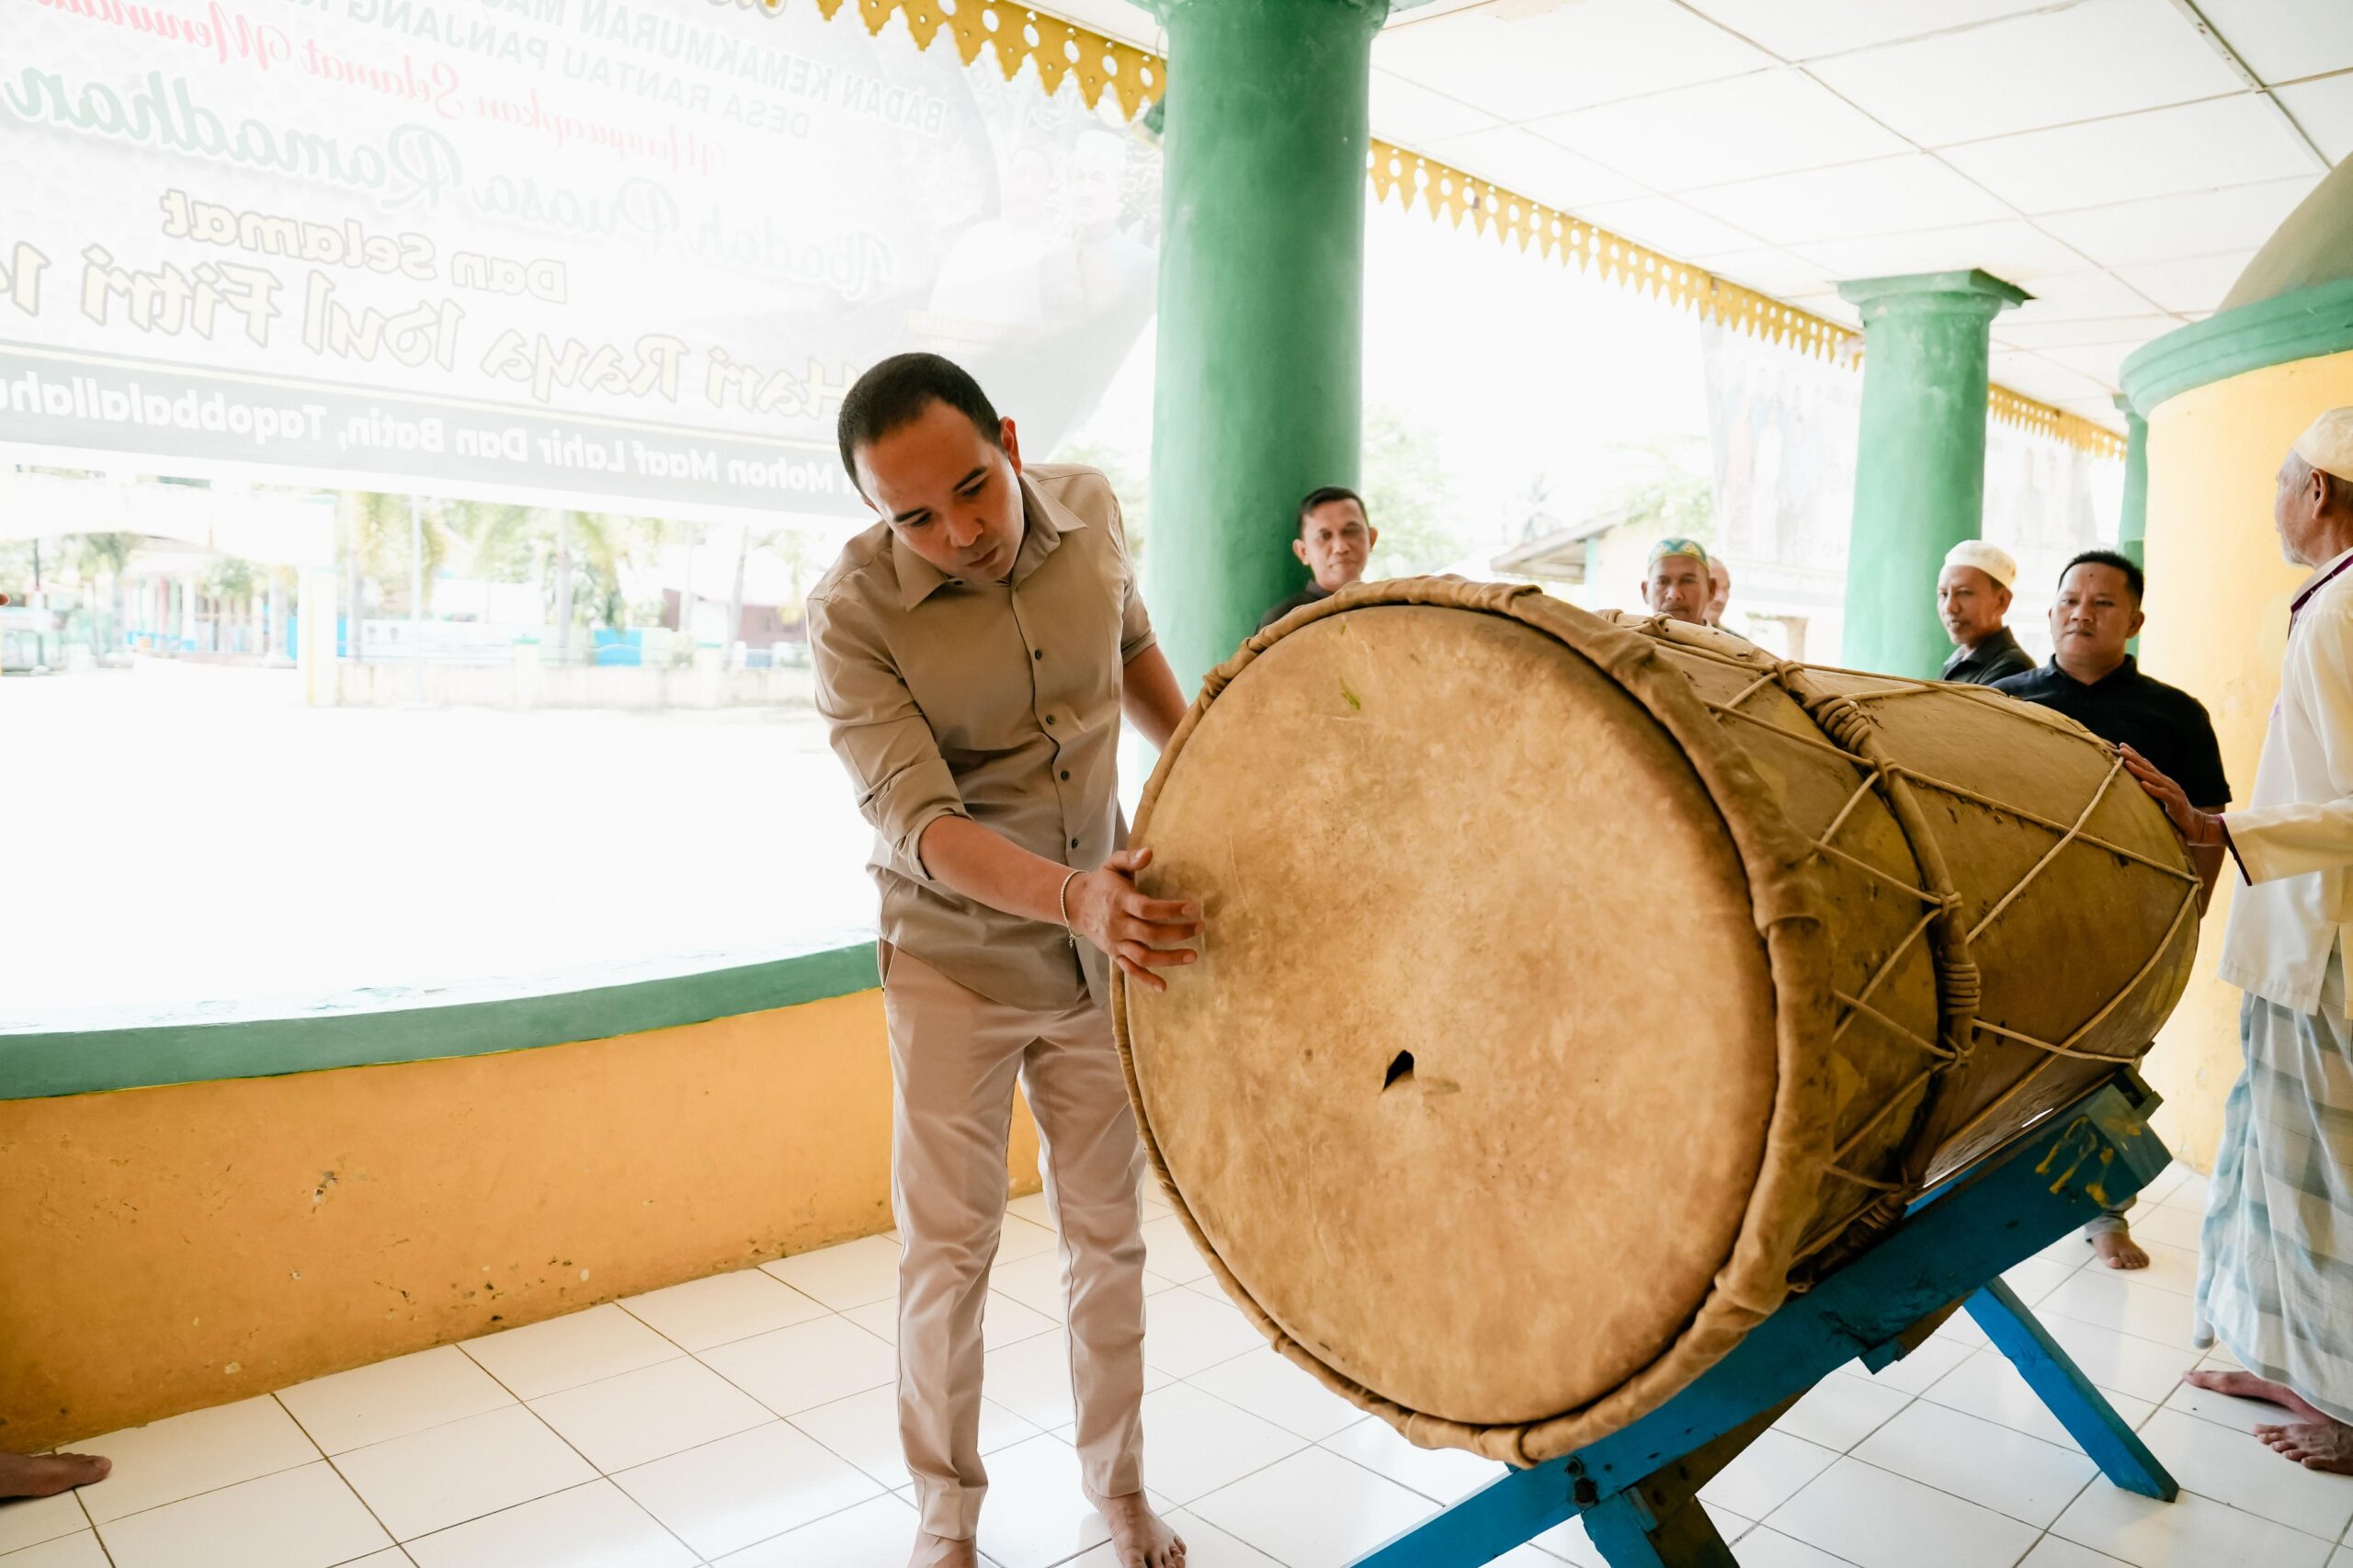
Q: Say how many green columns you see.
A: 3